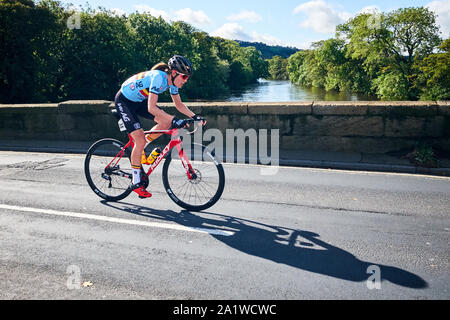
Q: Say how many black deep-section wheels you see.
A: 2